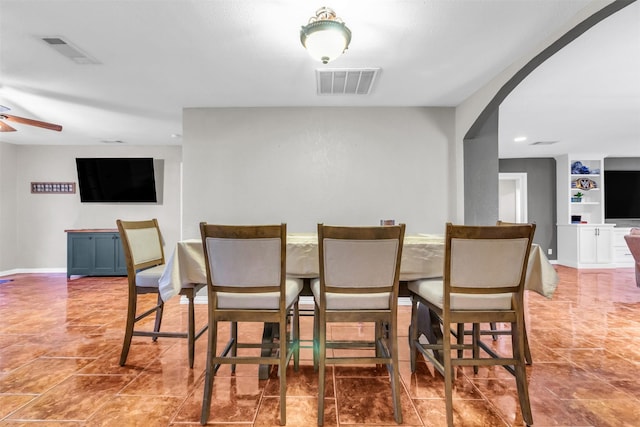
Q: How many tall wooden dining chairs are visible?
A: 5